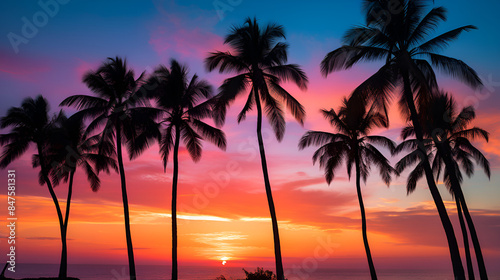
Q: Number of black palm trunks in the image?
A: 9